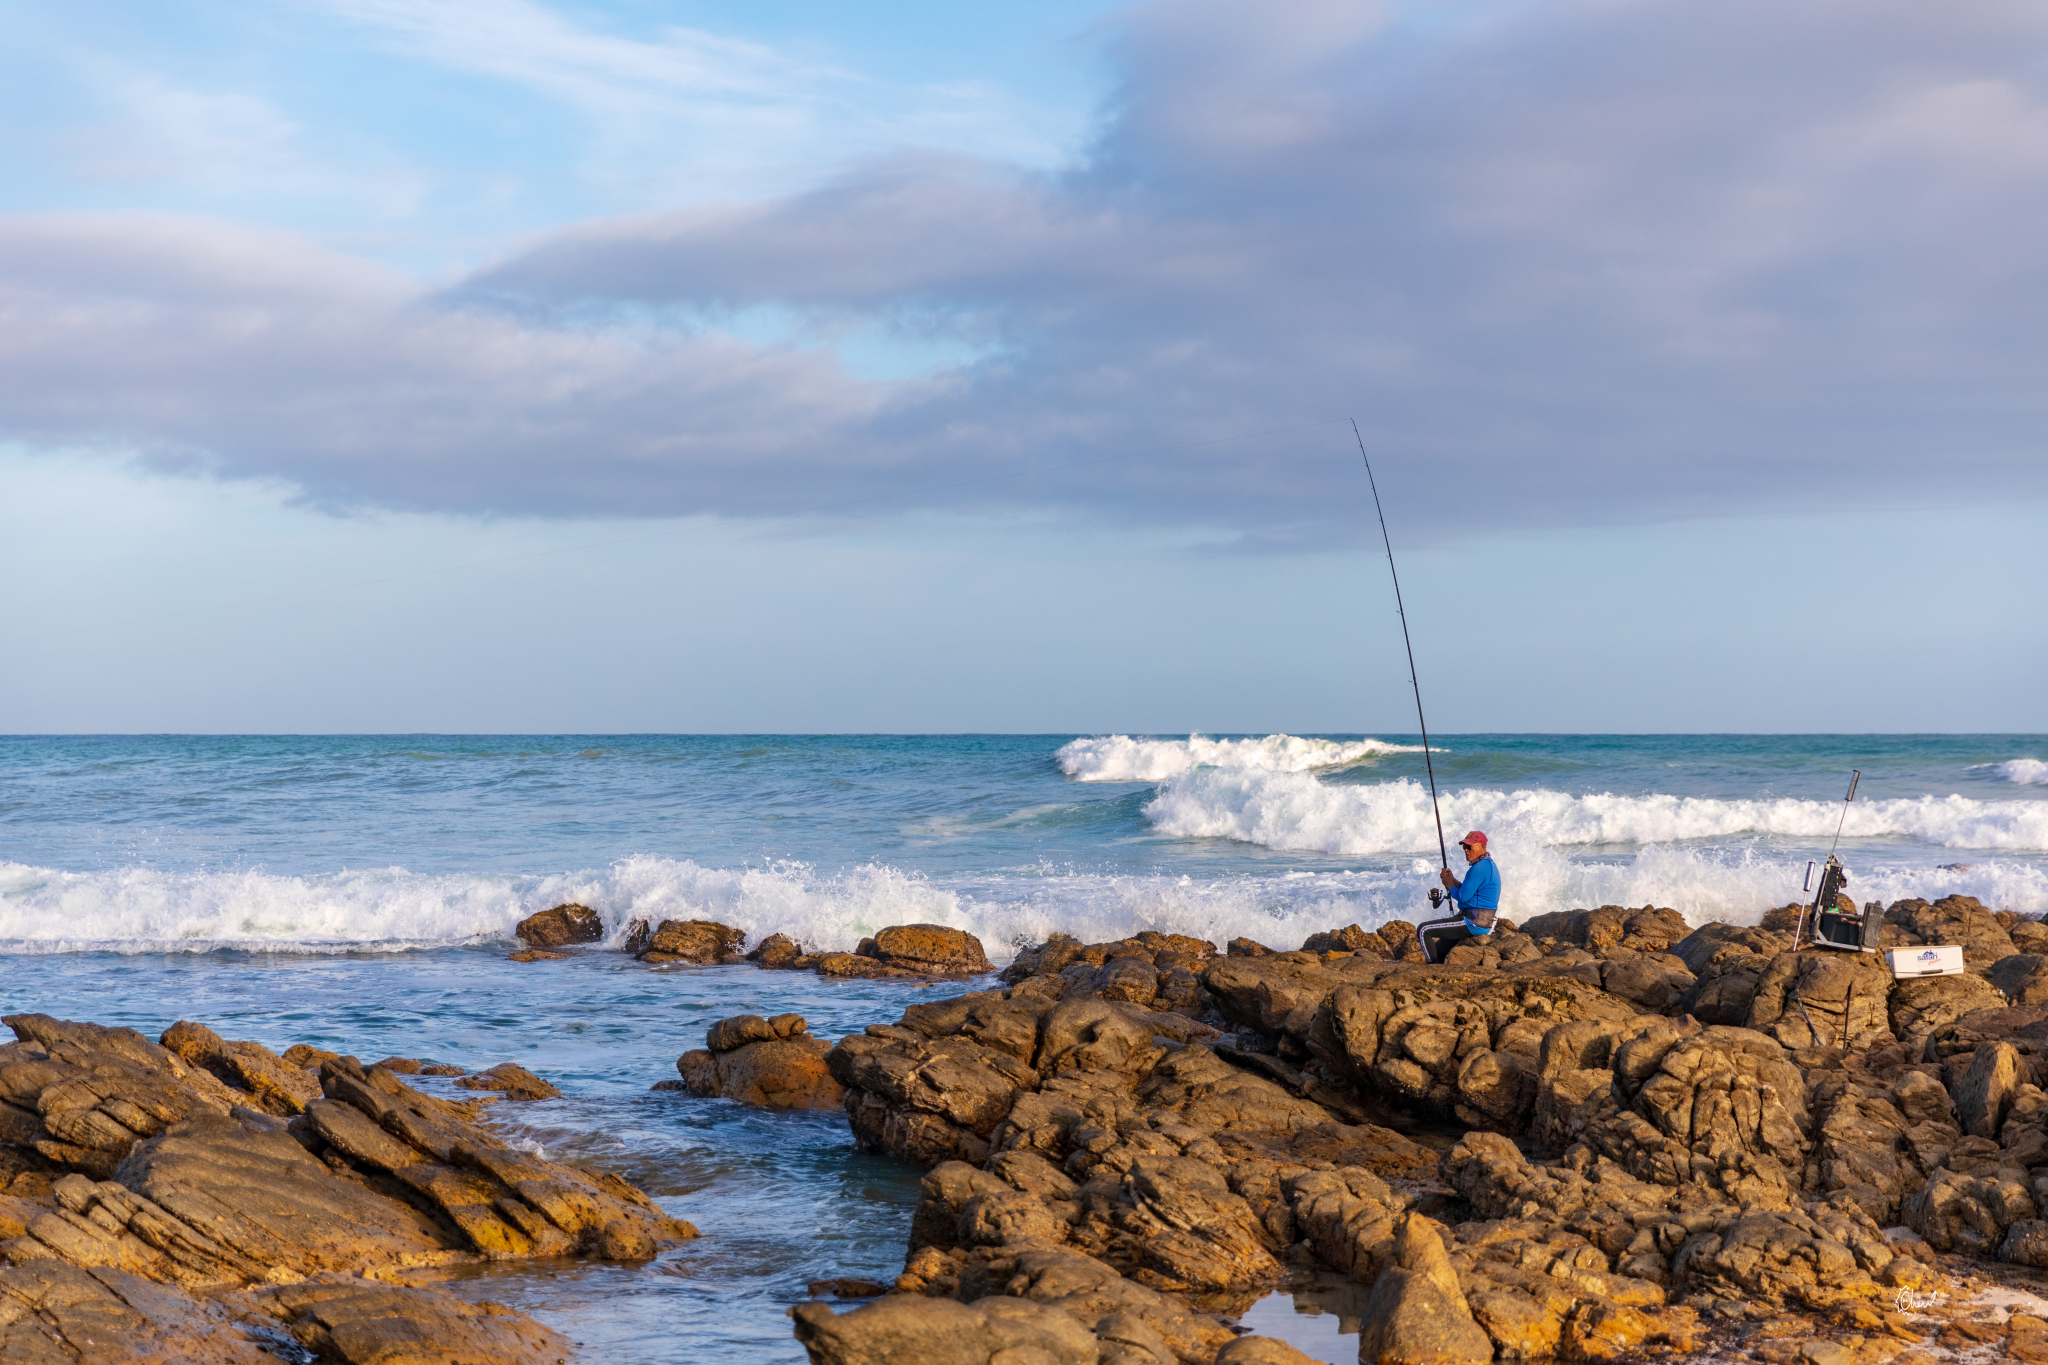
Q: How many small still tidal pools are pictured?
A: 1